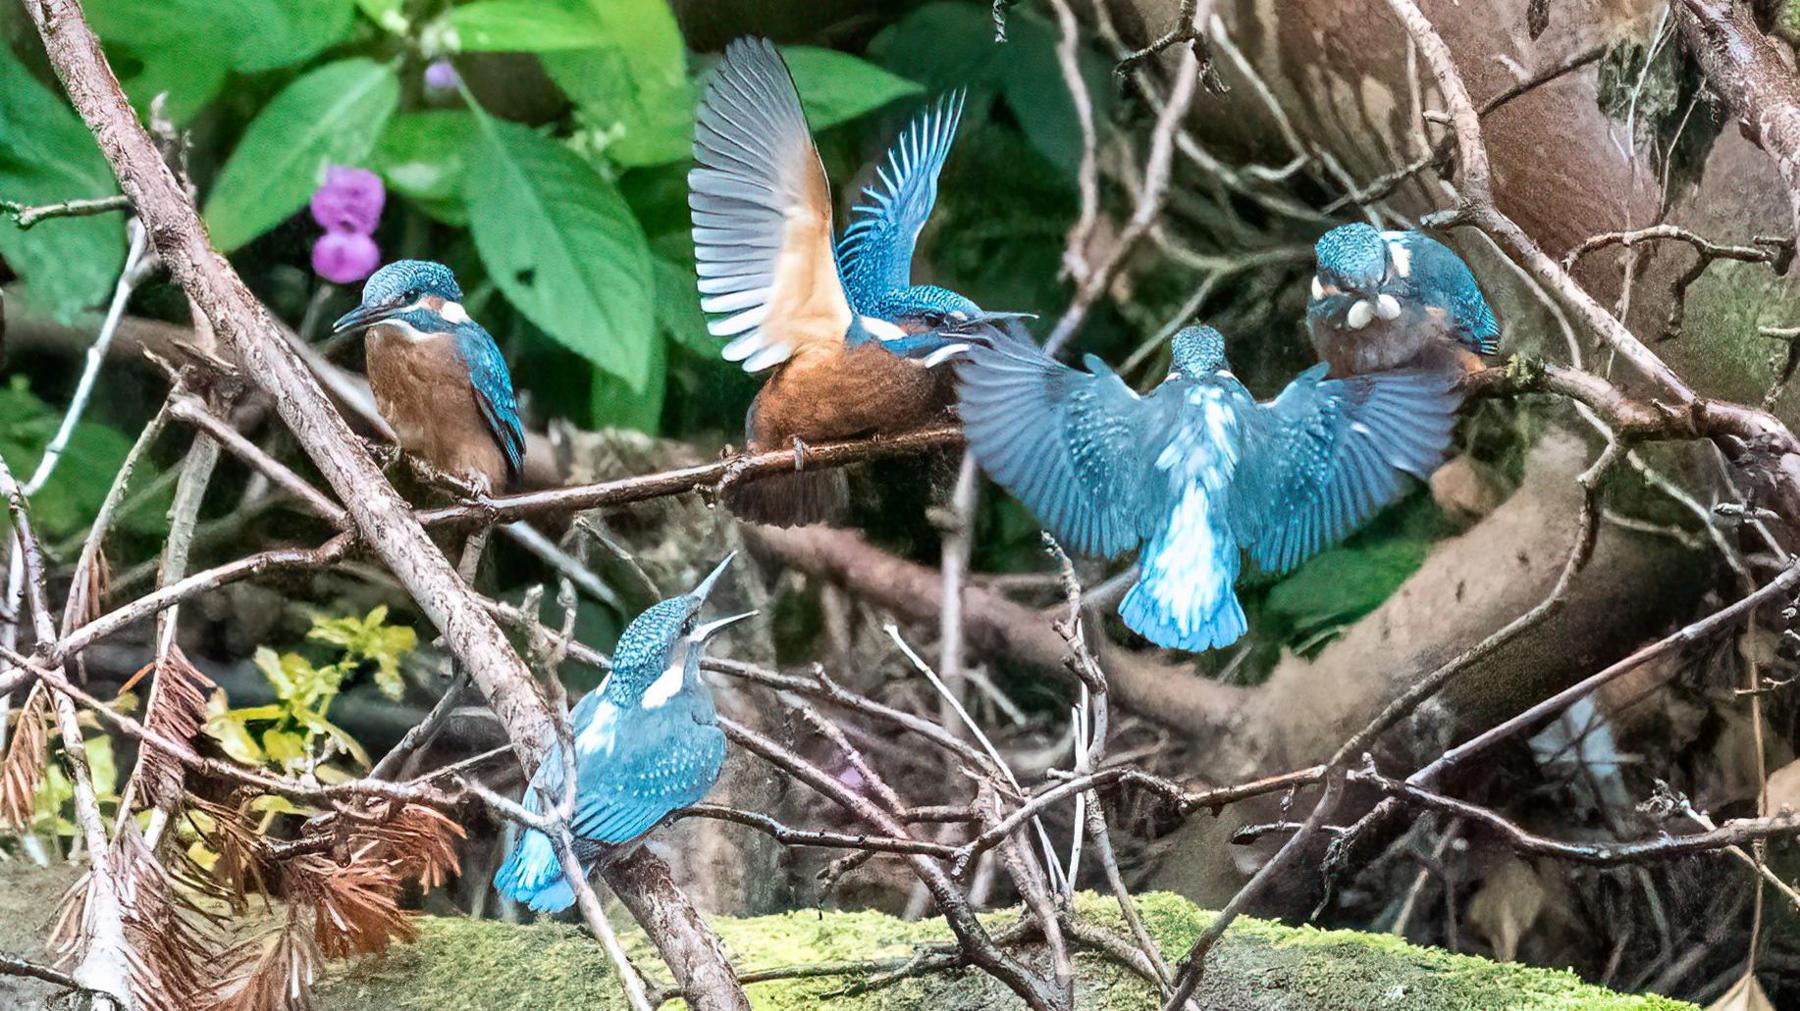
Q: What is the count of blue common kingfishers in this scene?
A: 5